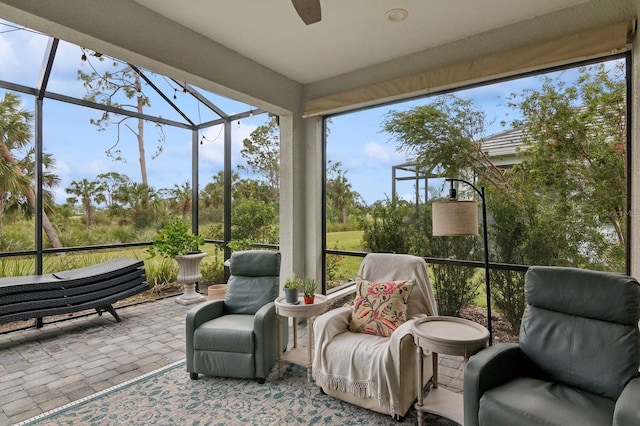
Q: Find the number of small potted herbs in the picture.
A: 2